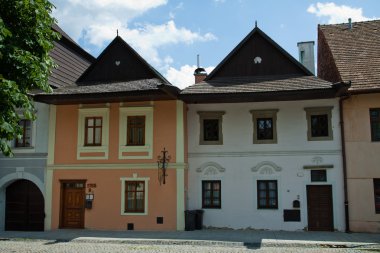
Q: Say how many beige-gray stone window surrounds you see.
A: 3